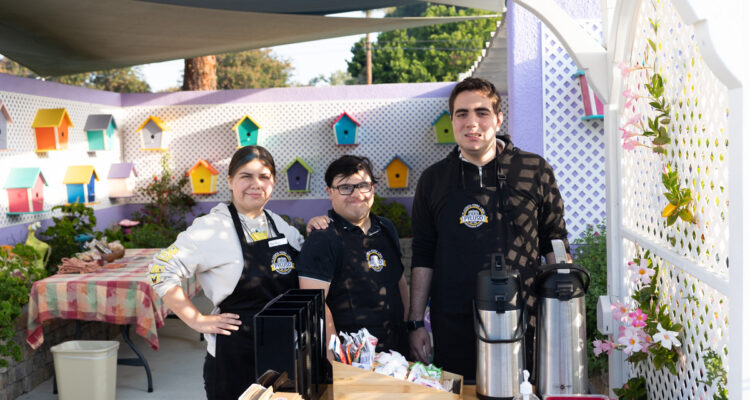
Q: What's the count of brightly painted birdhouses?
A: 14